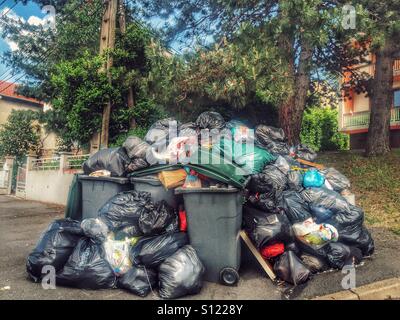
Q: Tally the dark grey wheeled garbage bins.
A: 3